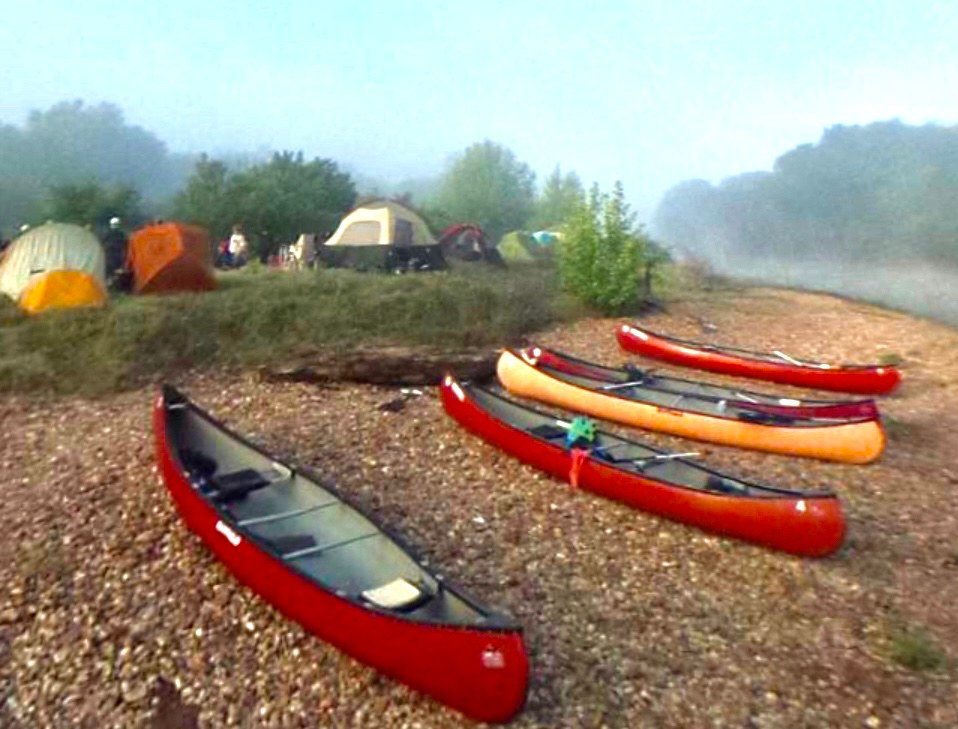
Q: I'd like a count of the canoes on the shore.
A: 5